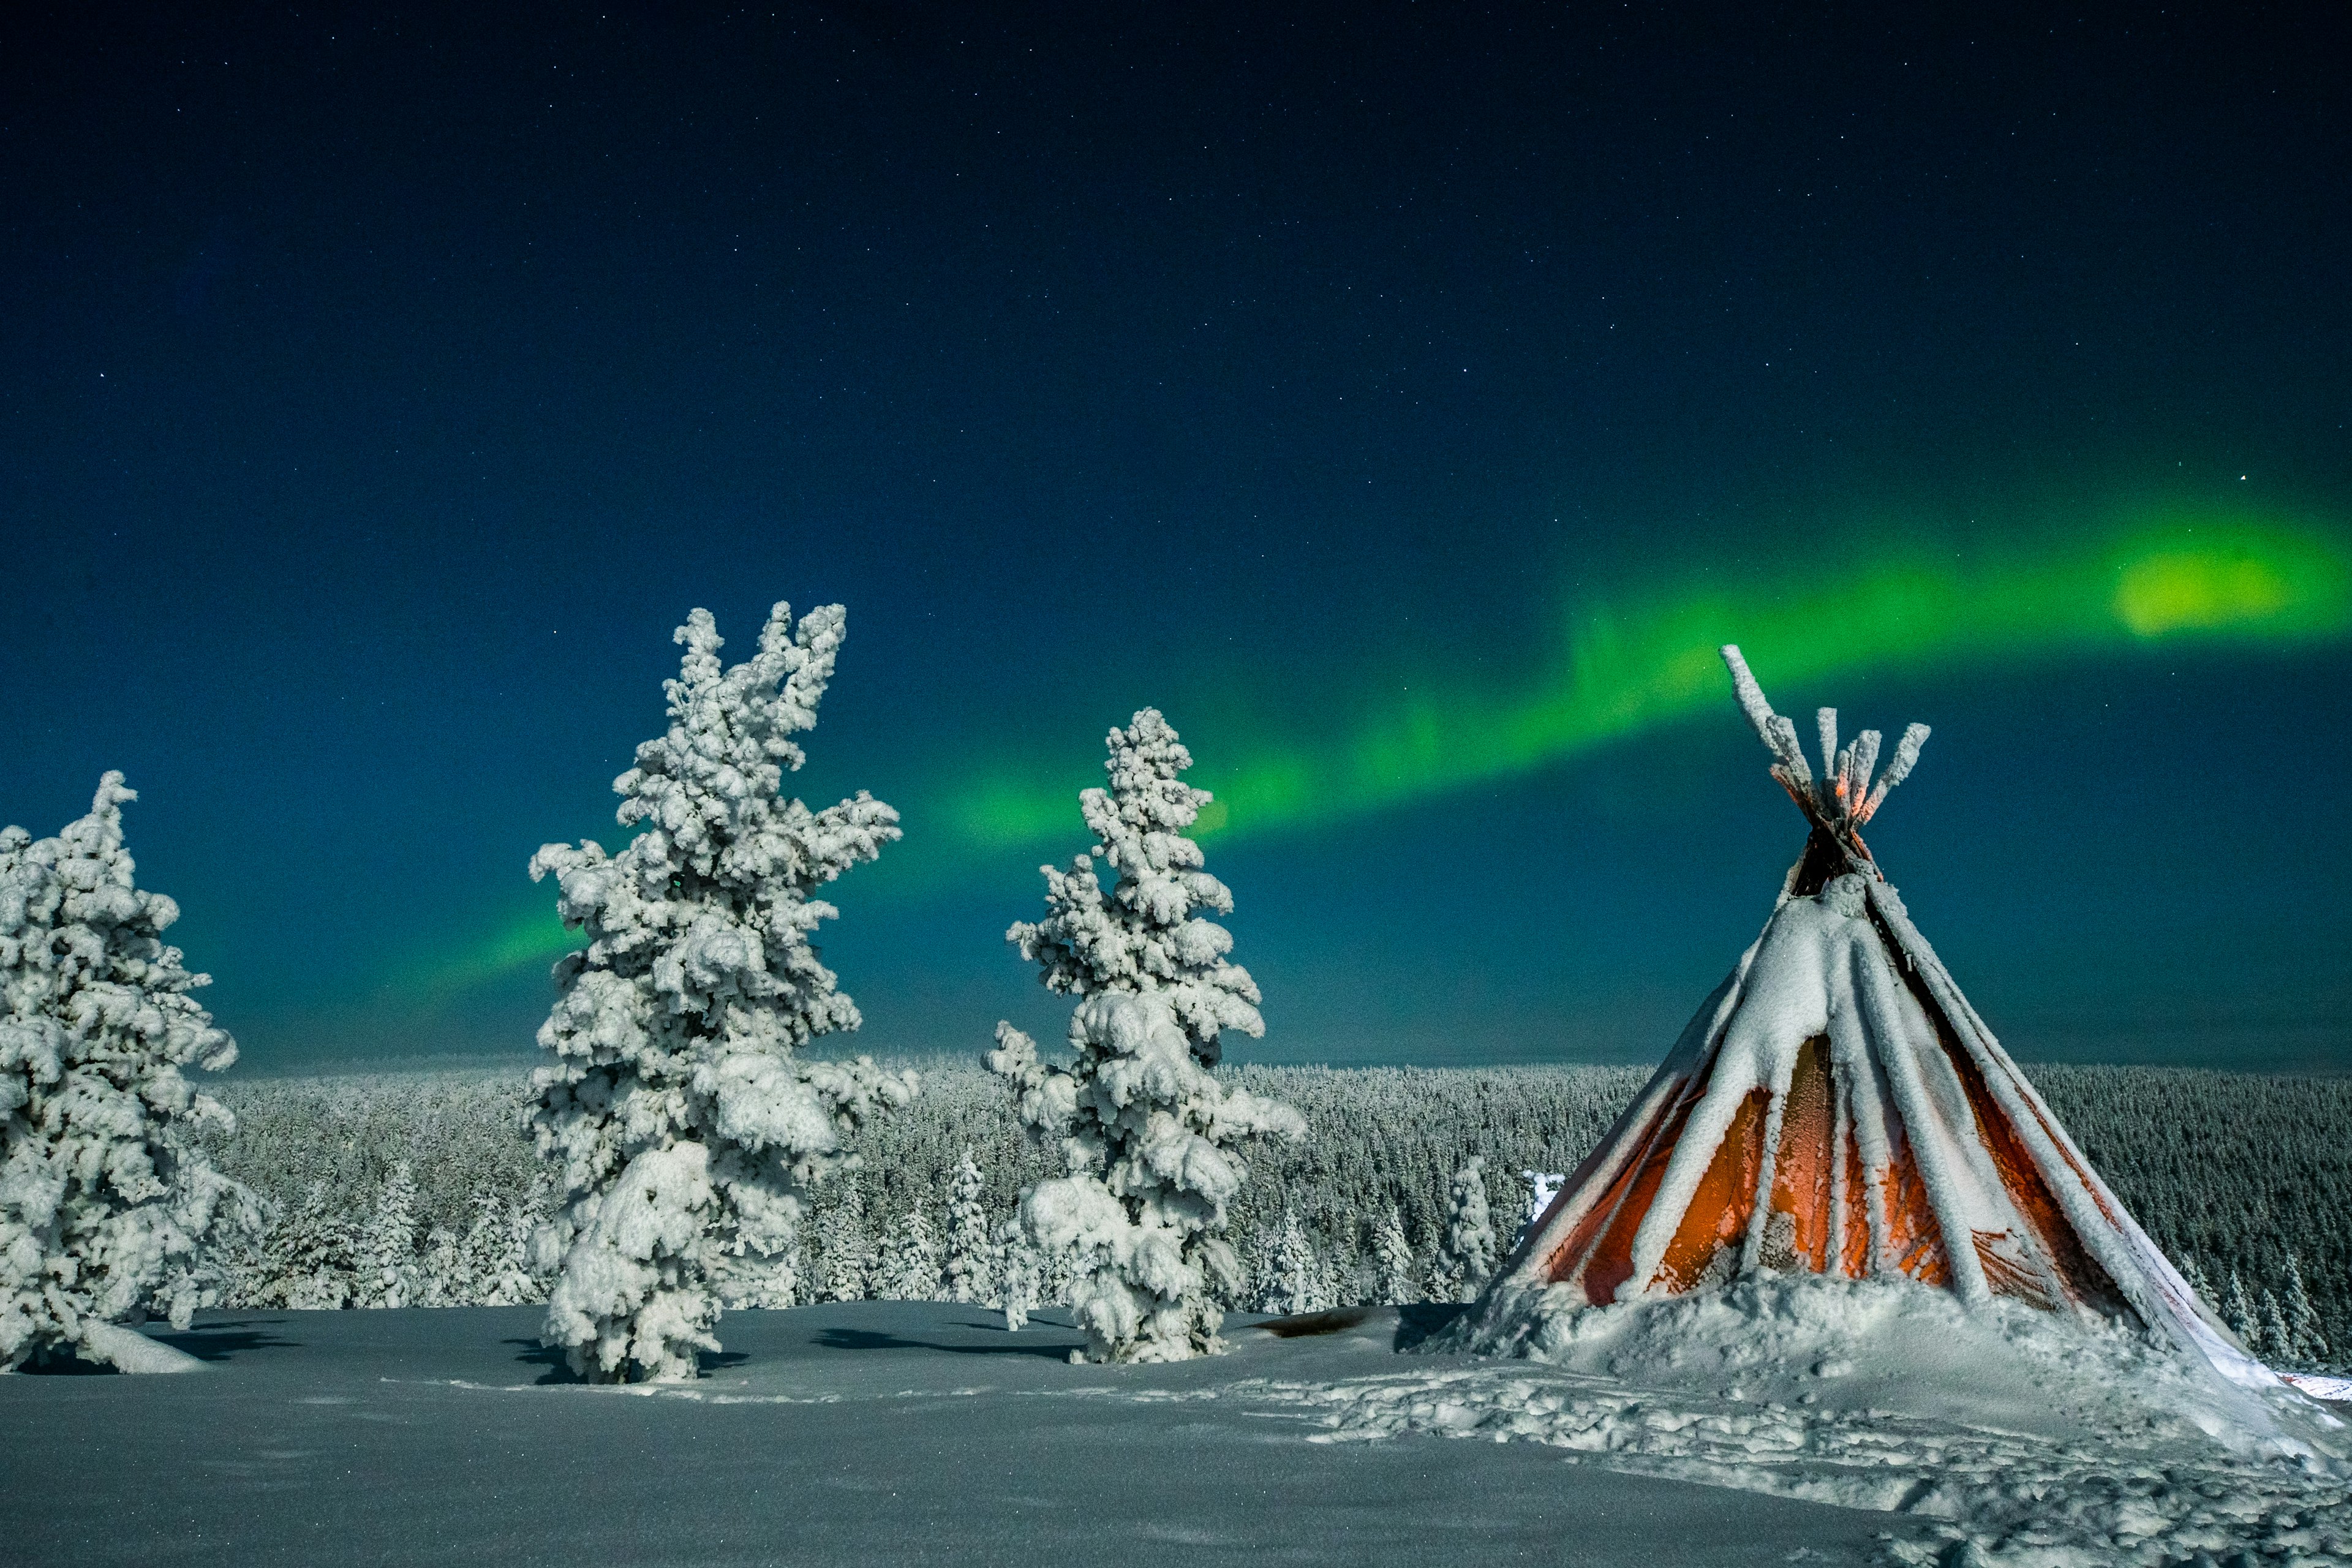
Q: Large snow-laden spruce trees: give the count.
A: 3